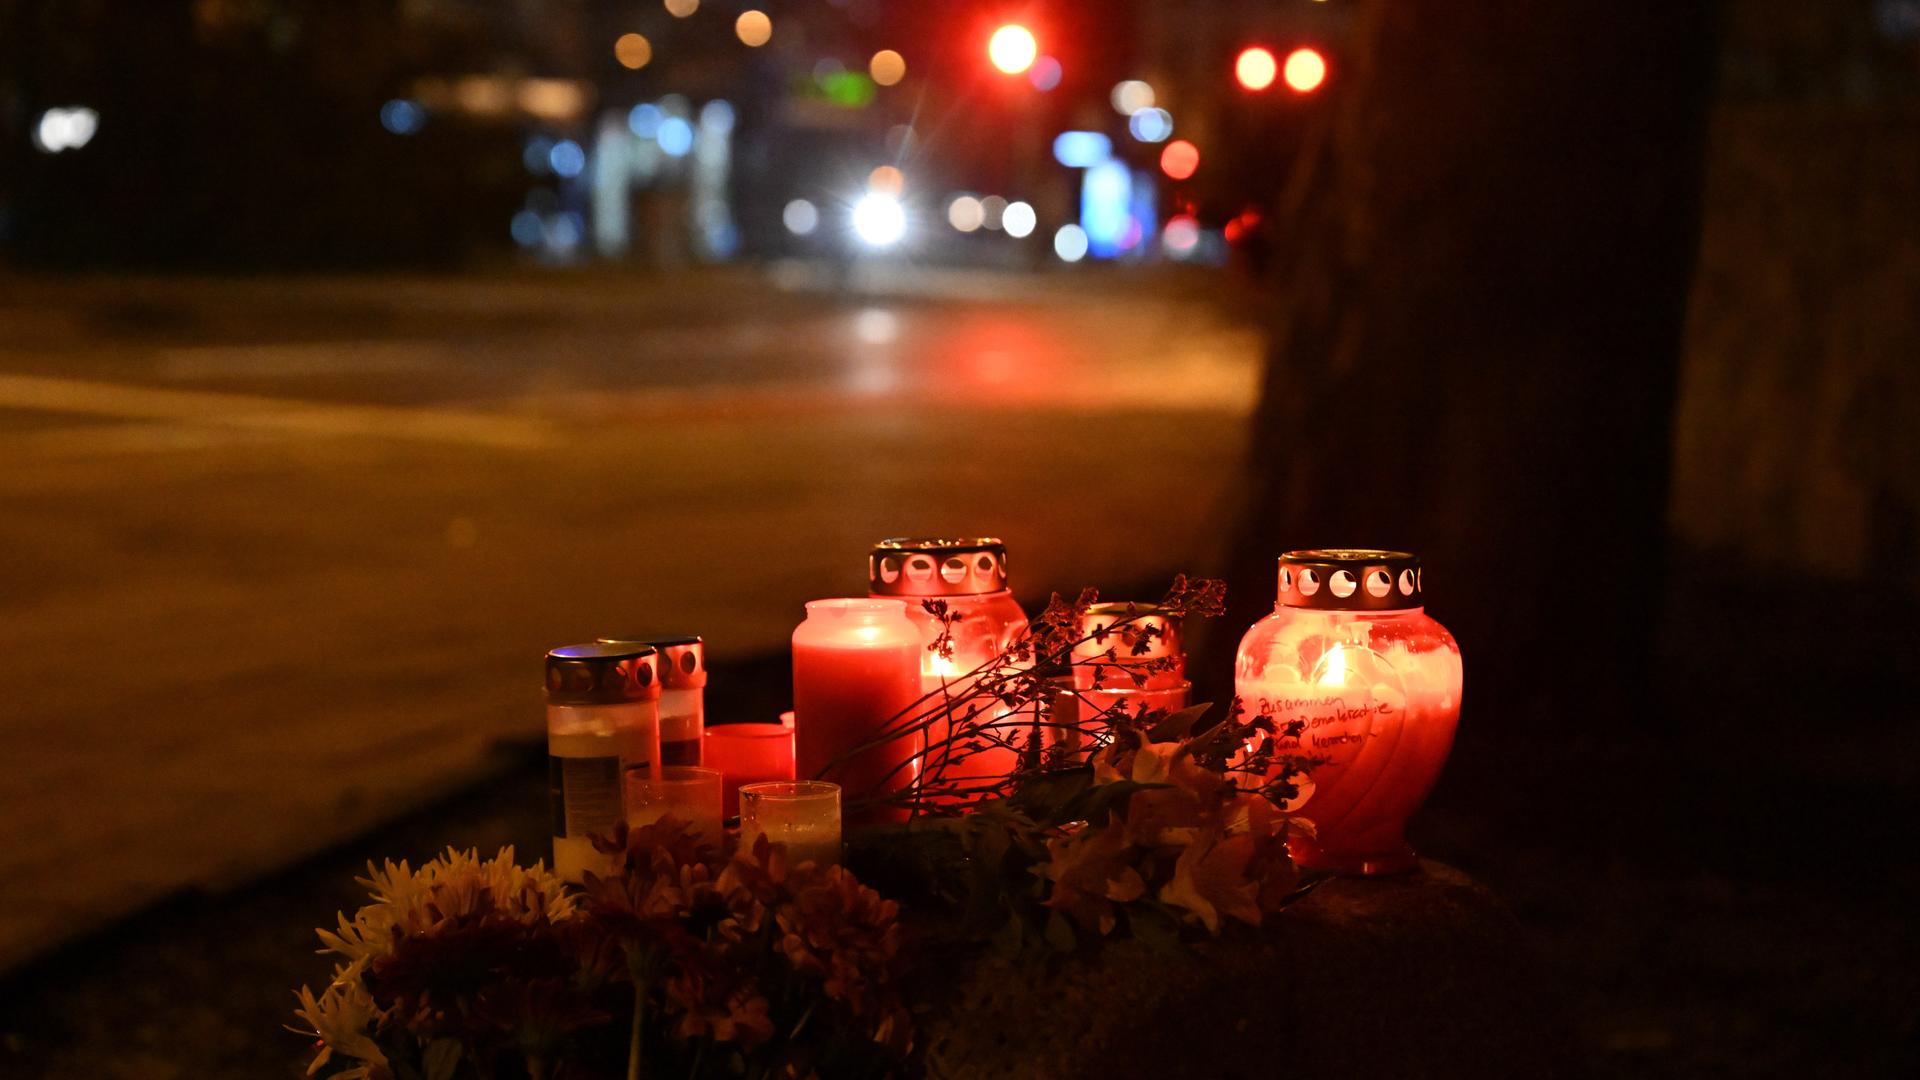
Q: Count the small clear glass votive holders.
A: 2